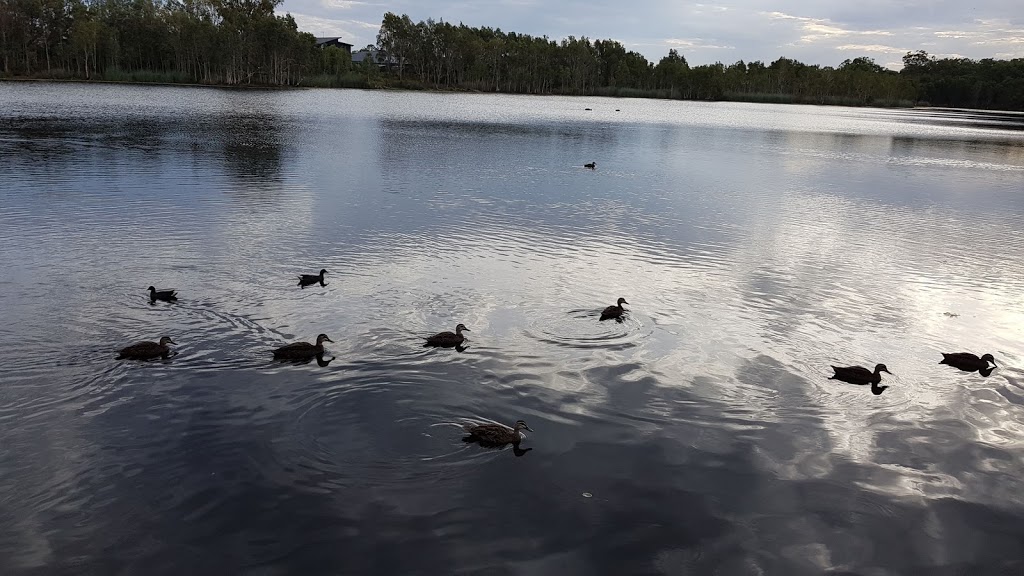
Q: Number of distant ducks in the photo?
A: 3